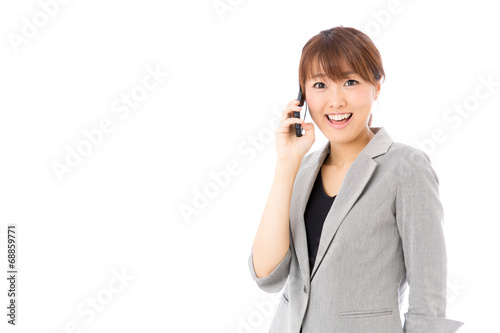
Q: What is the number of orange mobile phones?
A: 0